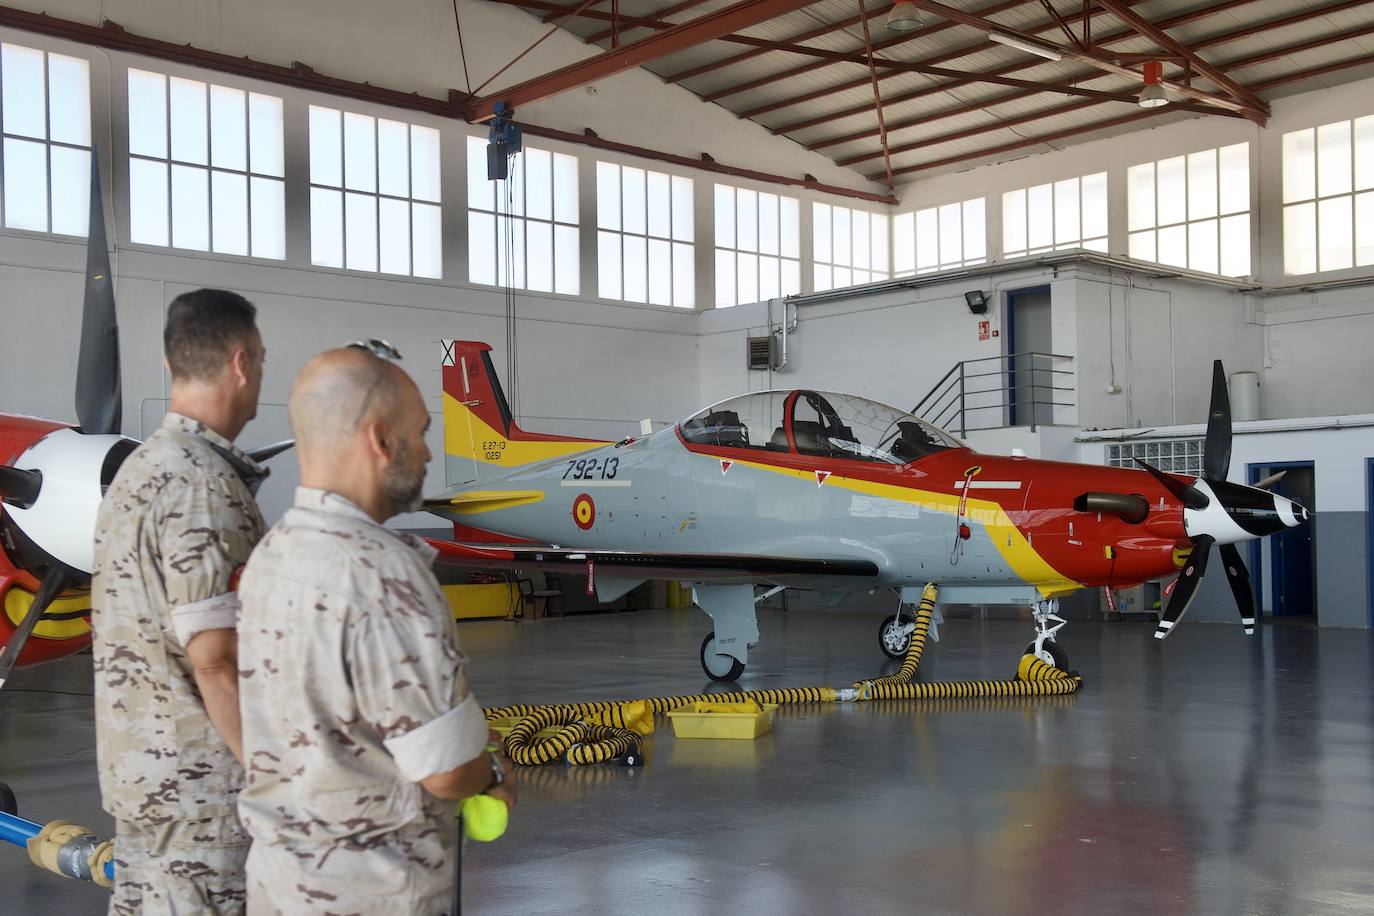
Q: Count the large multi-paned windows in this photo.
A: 11